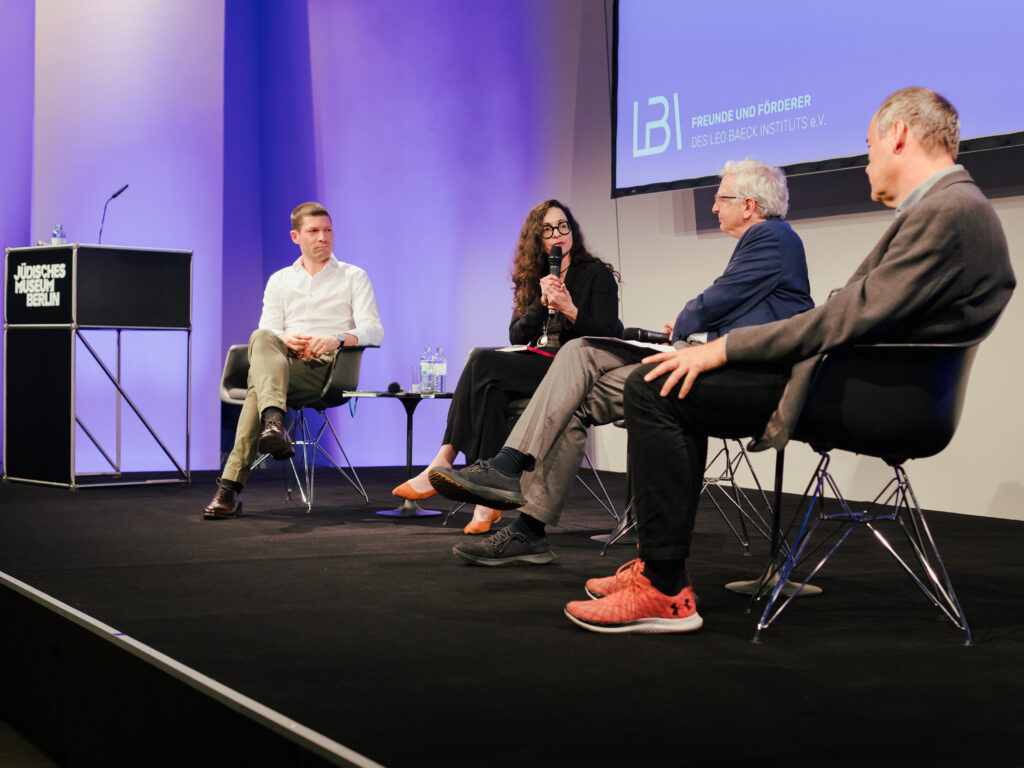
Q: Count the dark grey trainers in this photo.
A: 2